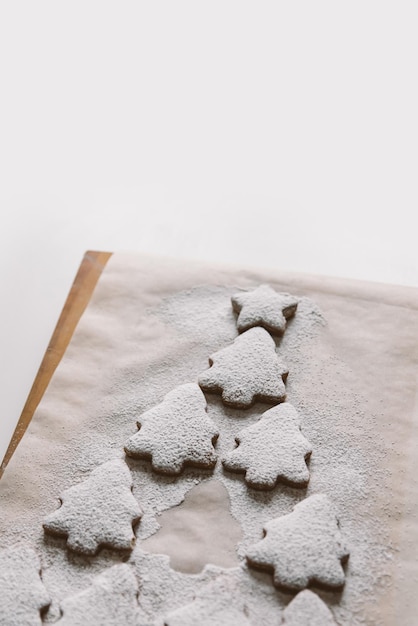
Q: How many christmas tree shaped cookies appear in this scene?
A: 9